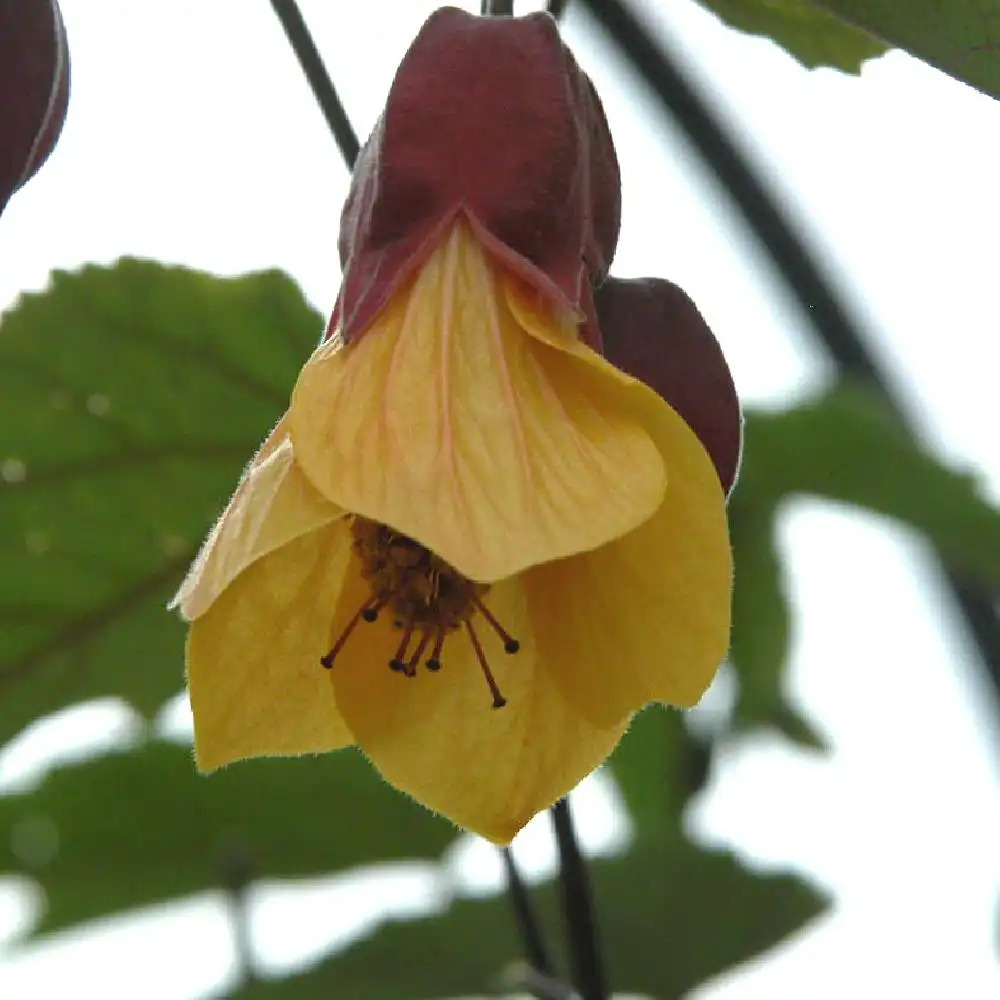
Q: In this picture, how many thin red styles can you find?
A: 7